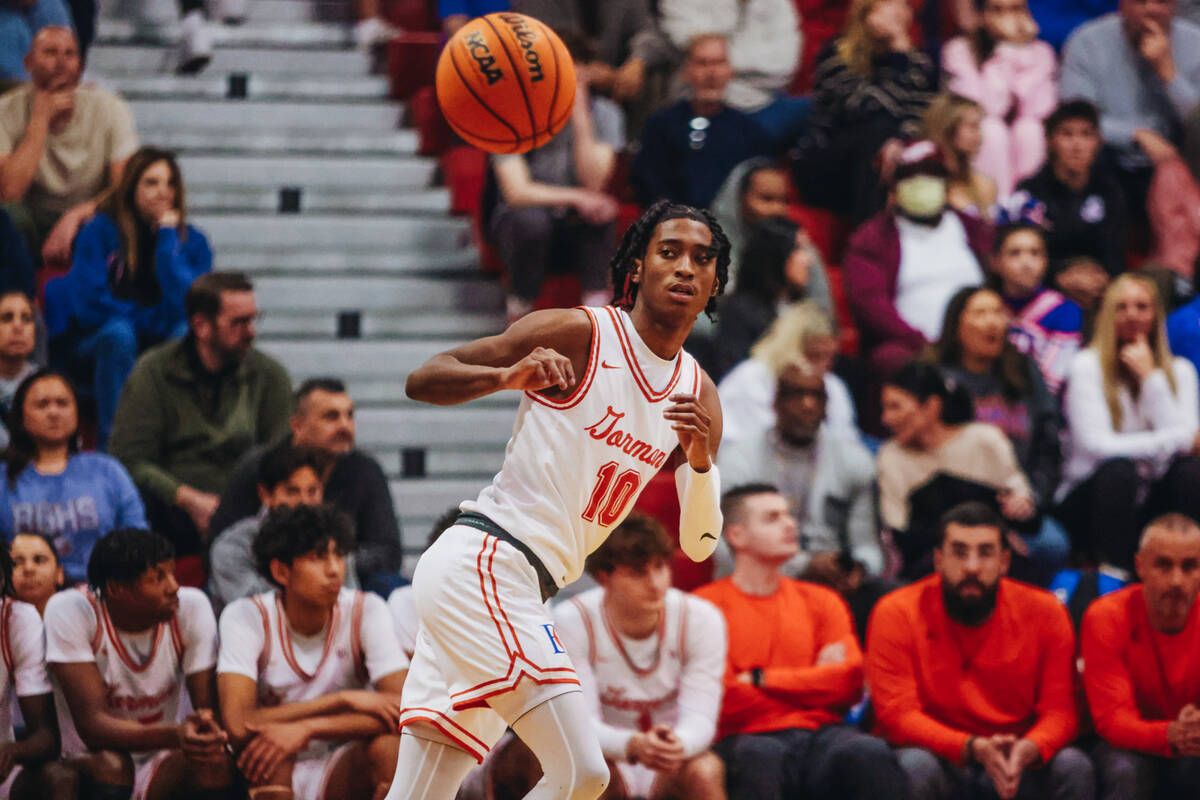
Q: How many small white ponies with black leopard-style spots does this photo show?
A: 0